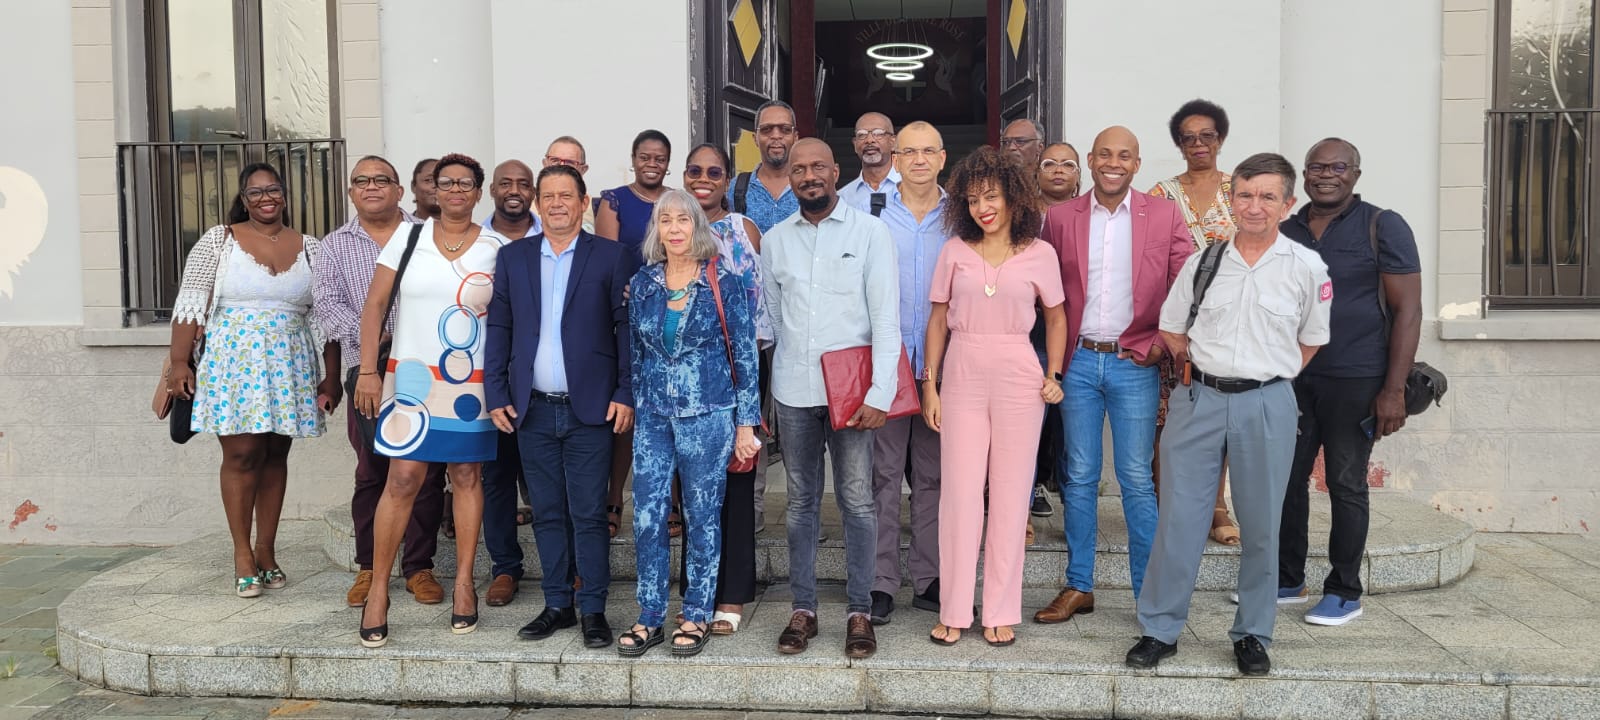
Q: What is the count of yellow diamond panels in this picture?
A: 2